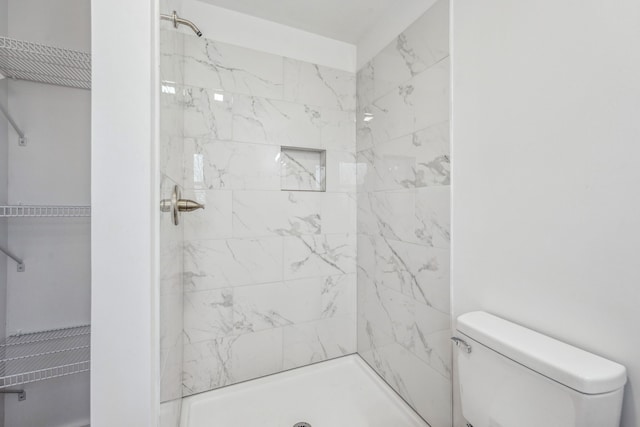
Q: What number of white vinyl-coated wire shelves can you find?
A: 3